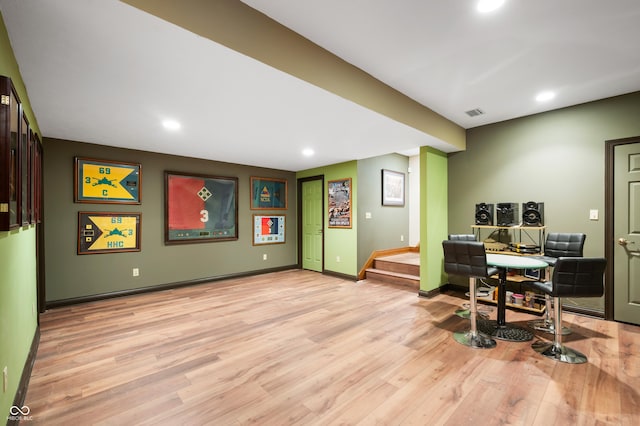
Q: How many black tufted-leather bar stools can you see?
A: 4